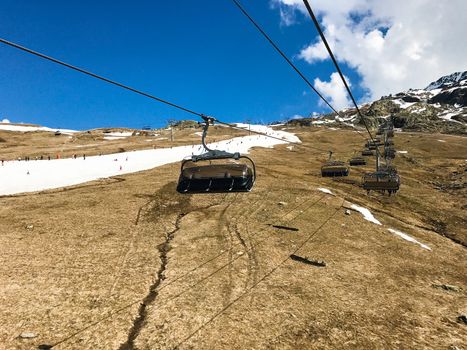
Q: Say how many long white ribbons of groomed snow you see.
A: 1